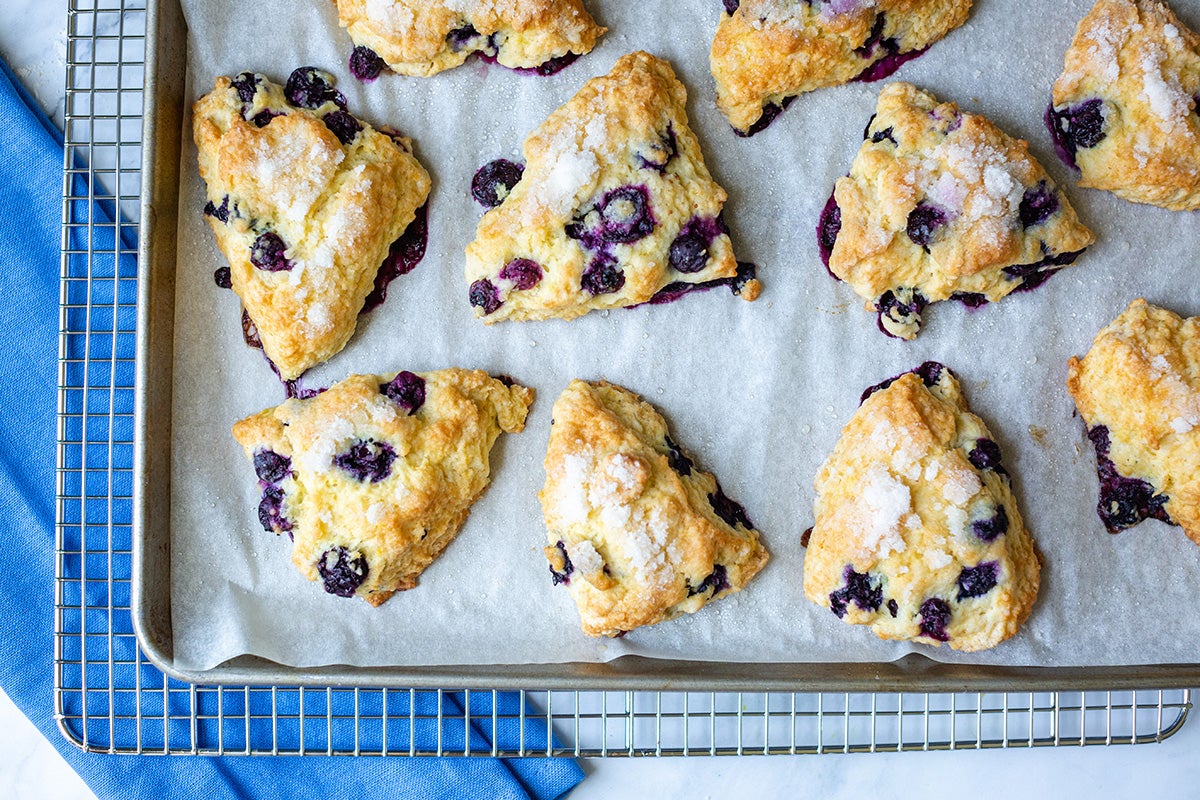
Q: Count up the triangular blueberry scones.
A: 10